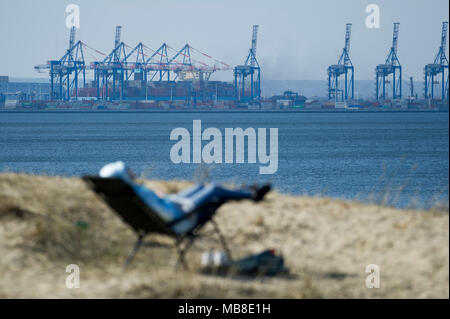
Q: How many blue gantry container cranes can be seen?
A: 11